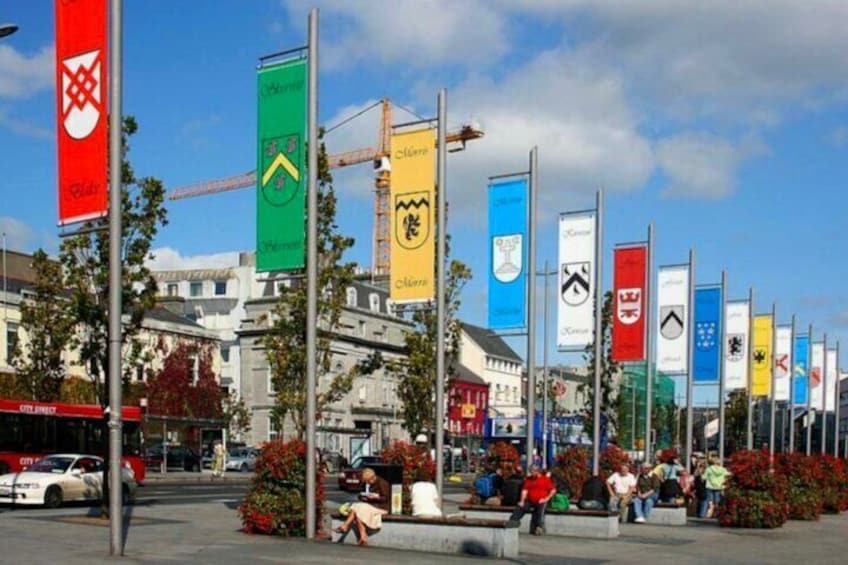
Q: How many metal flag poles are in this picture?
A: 14